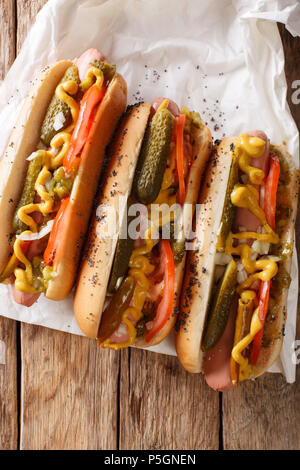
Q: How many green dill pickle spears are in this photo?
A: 6